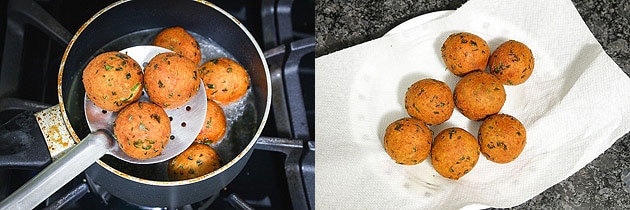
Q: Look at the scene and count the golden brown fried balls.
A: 14